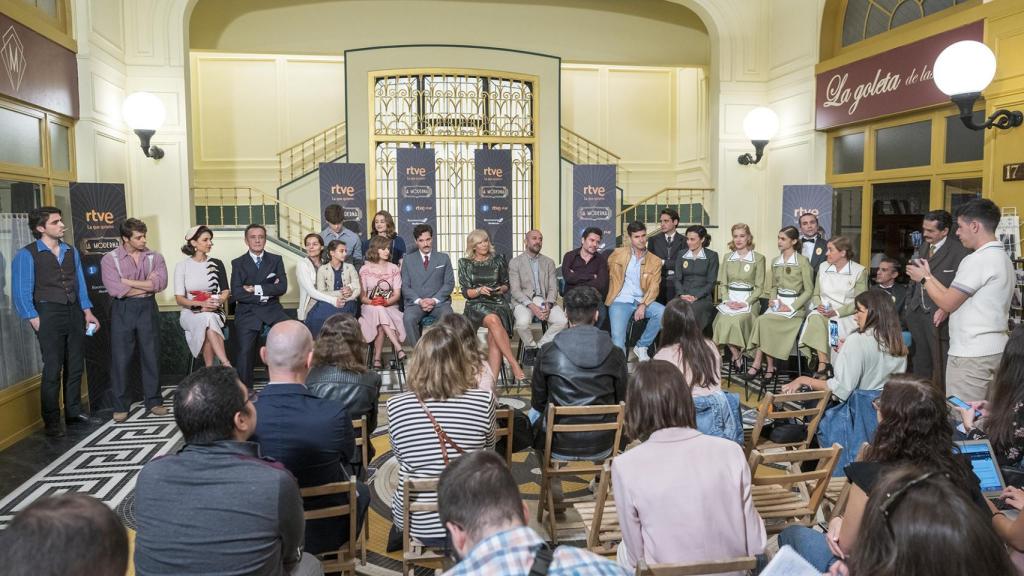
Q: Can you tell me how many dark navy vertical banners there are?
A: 6